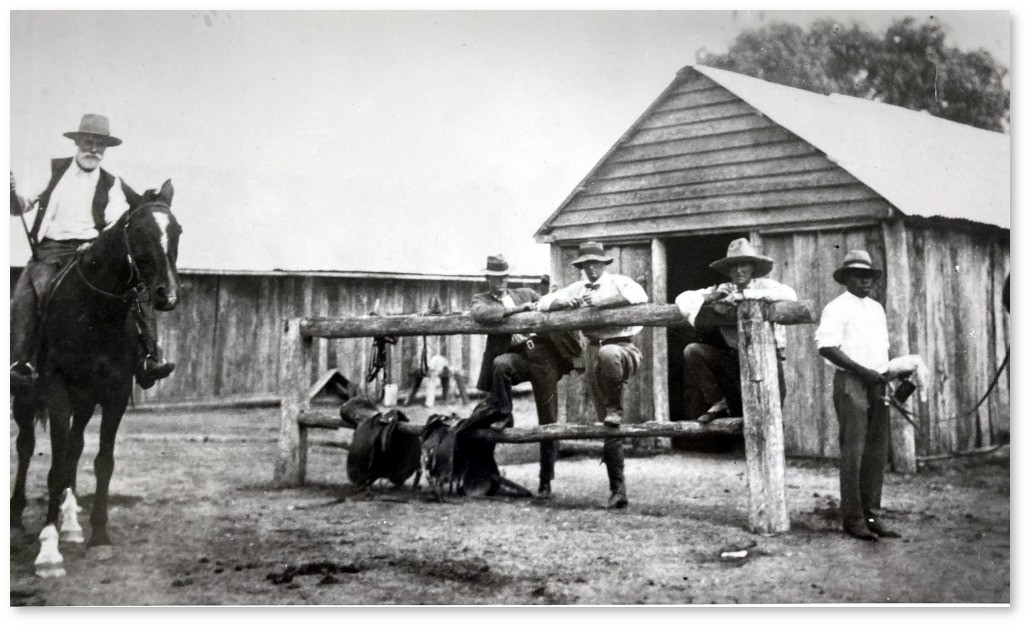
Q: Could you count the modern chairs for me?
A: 0